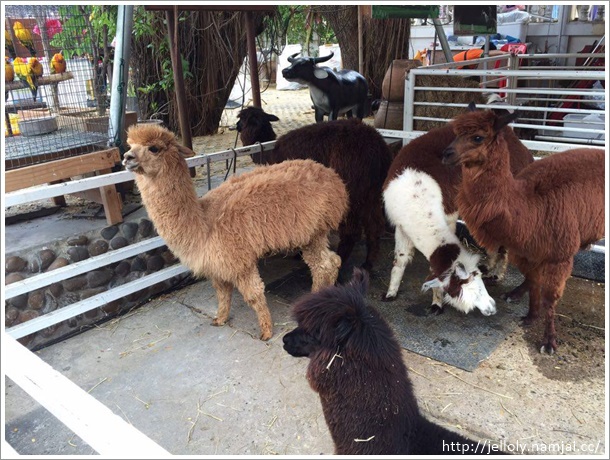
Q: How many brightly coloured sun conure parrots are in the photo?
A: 6